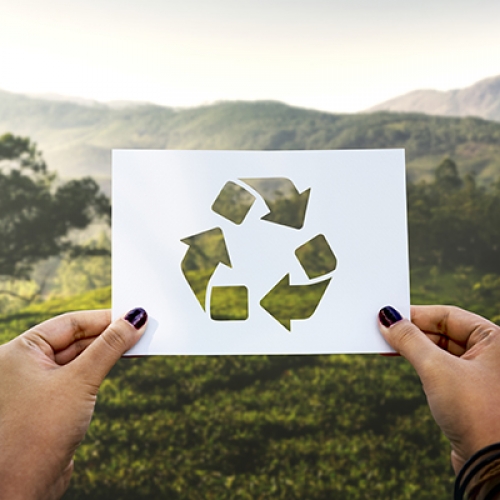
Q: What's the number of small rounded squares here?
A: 3